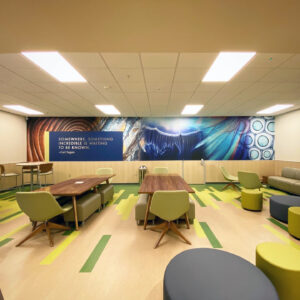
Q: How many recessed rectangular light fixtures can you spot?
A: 6